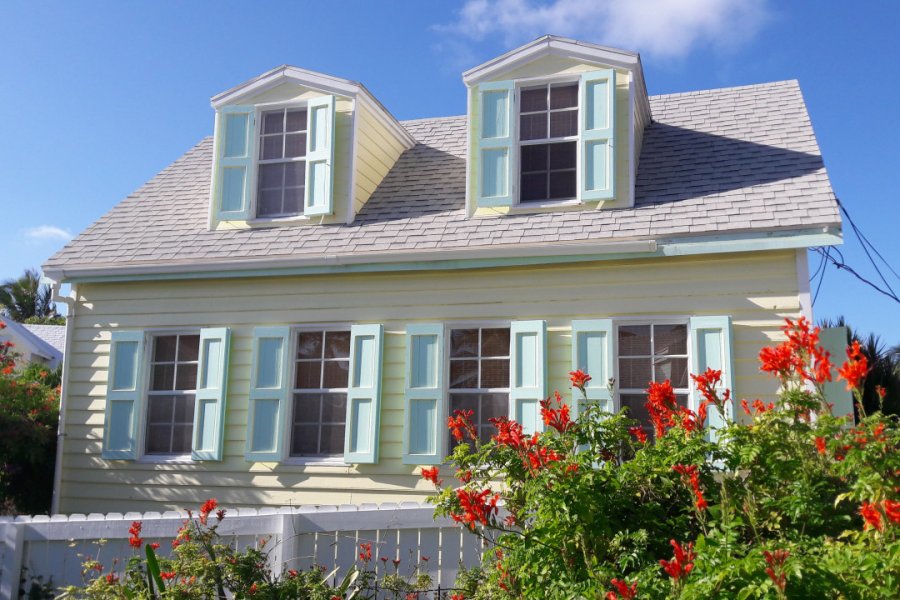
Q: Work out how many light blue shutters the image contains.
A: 12